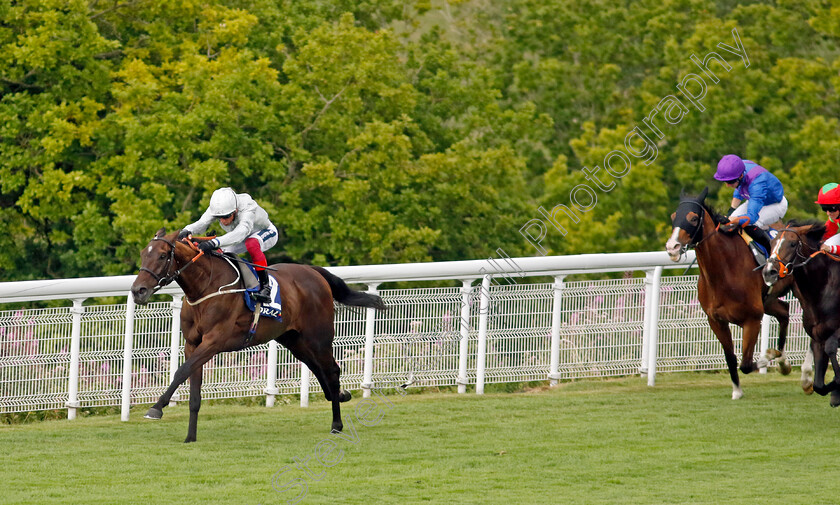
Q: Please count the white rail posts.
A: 12